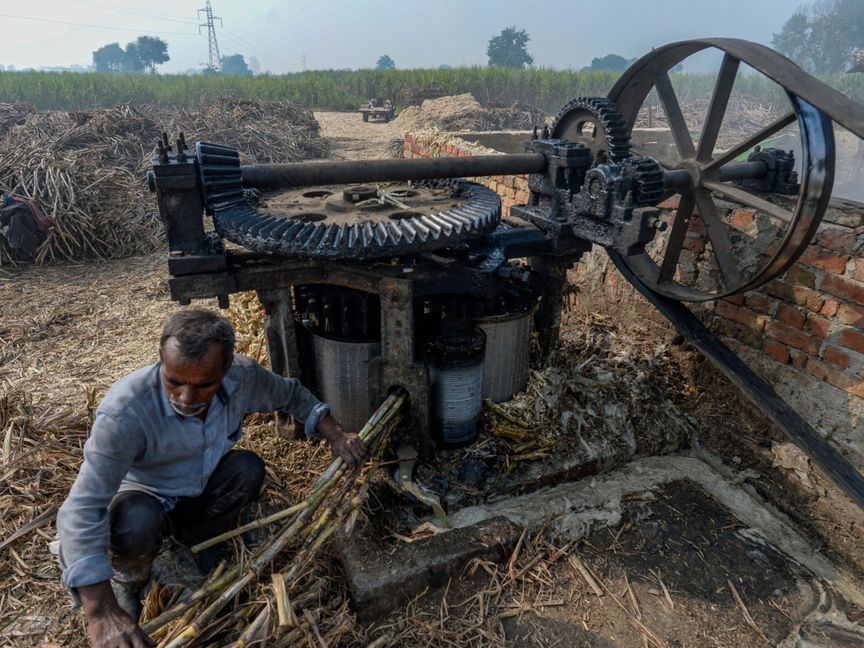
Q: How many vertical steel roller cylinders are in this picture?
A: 3